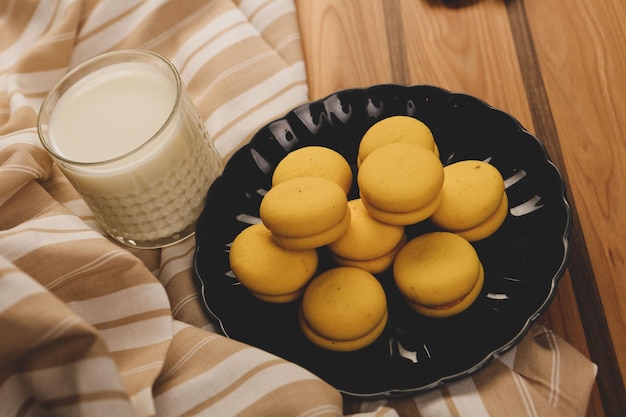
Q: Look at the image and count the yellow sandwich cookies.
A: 9